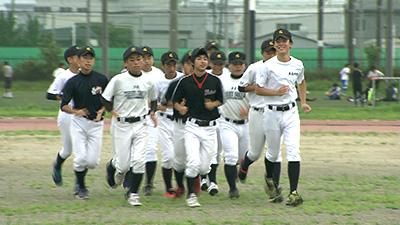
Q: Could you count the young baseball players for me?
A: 12